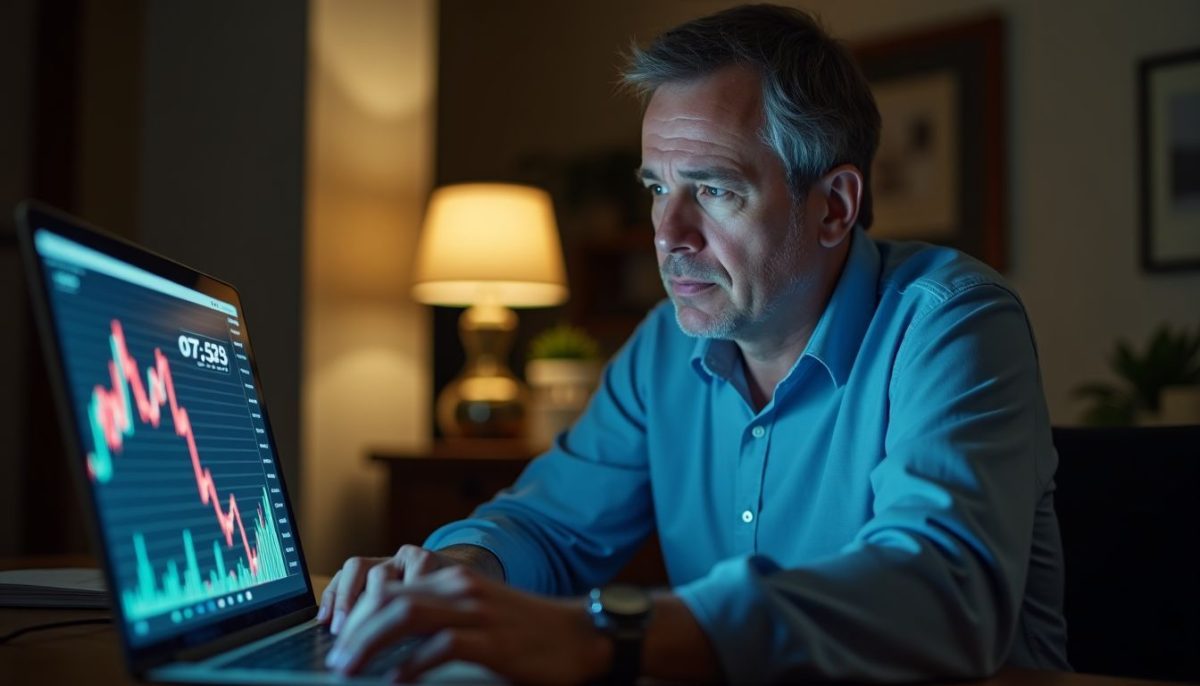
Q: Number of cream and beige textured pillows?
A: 0